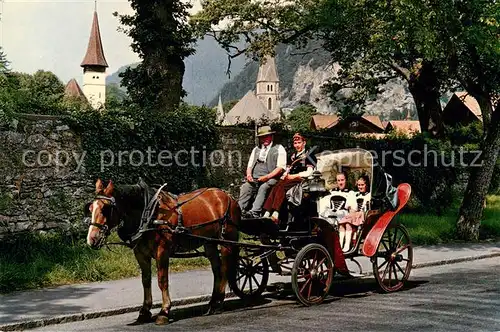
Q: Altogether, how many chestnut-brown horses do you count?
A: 1